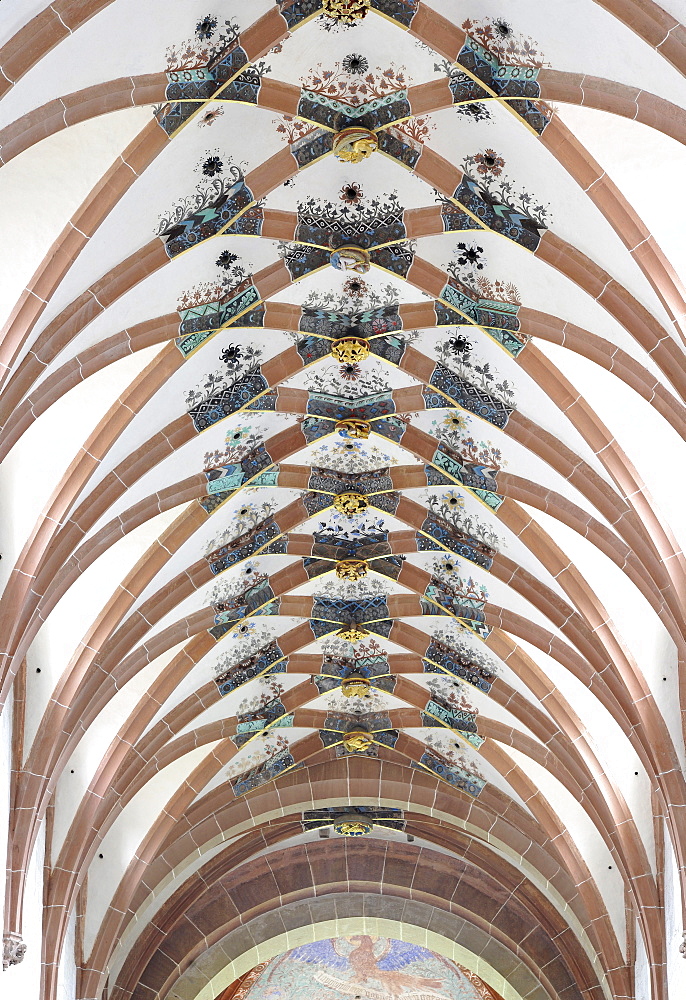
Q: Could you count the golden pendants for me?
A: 11